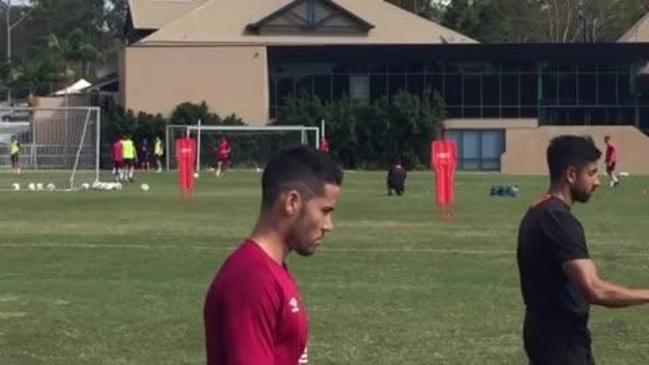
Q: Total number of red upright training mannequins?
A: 2